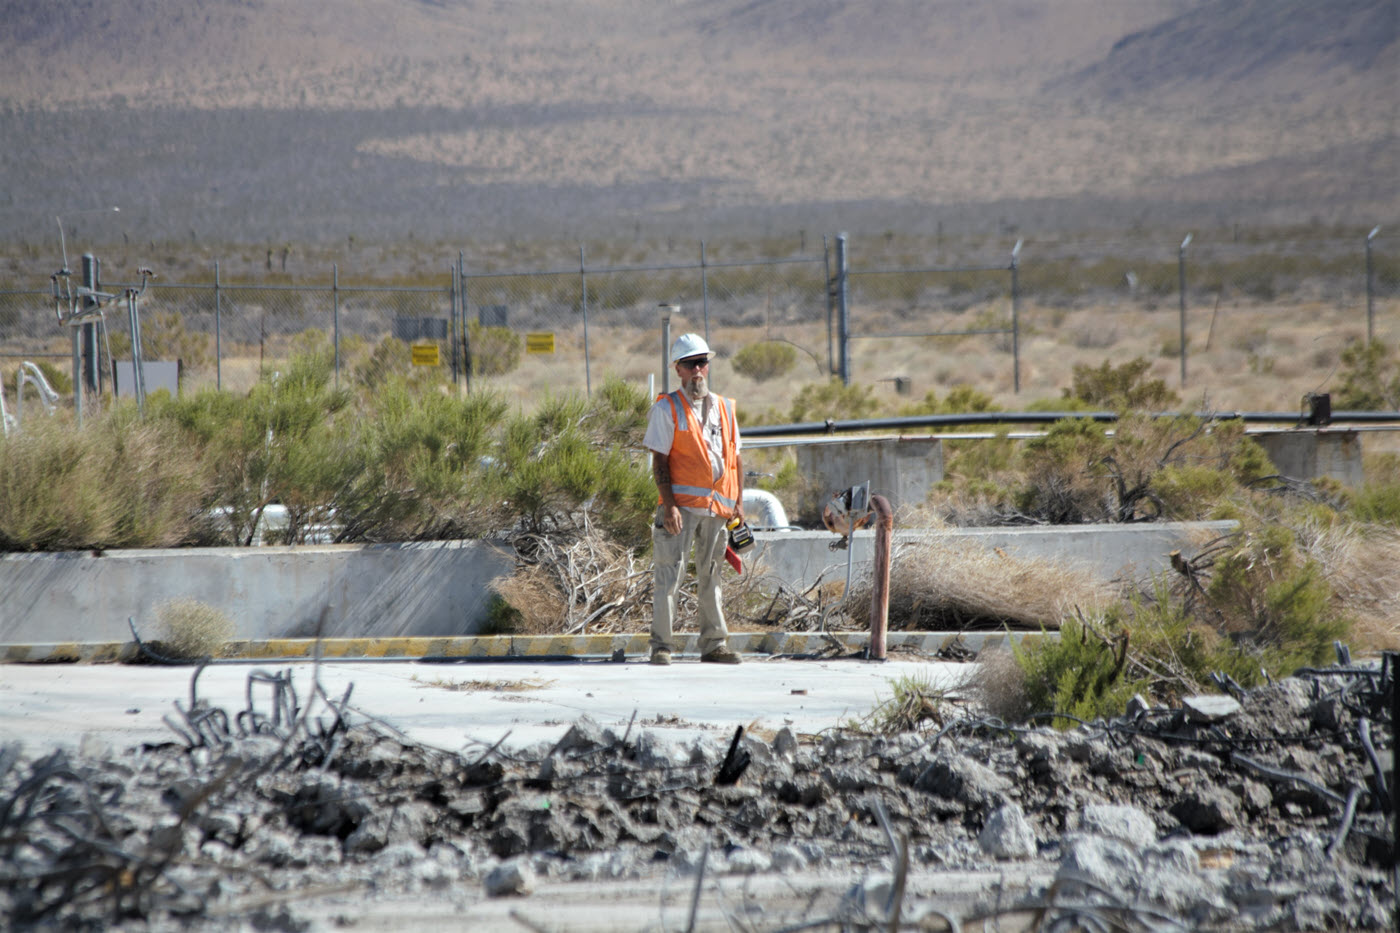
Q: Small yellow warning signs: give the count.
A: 2